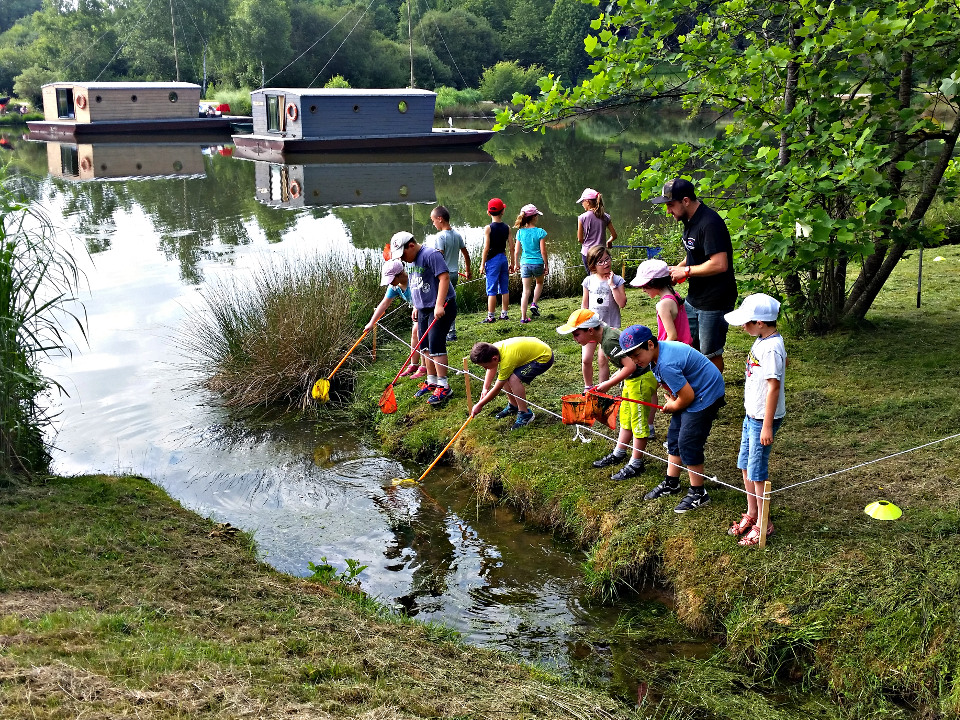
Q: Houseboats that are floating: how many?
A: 2